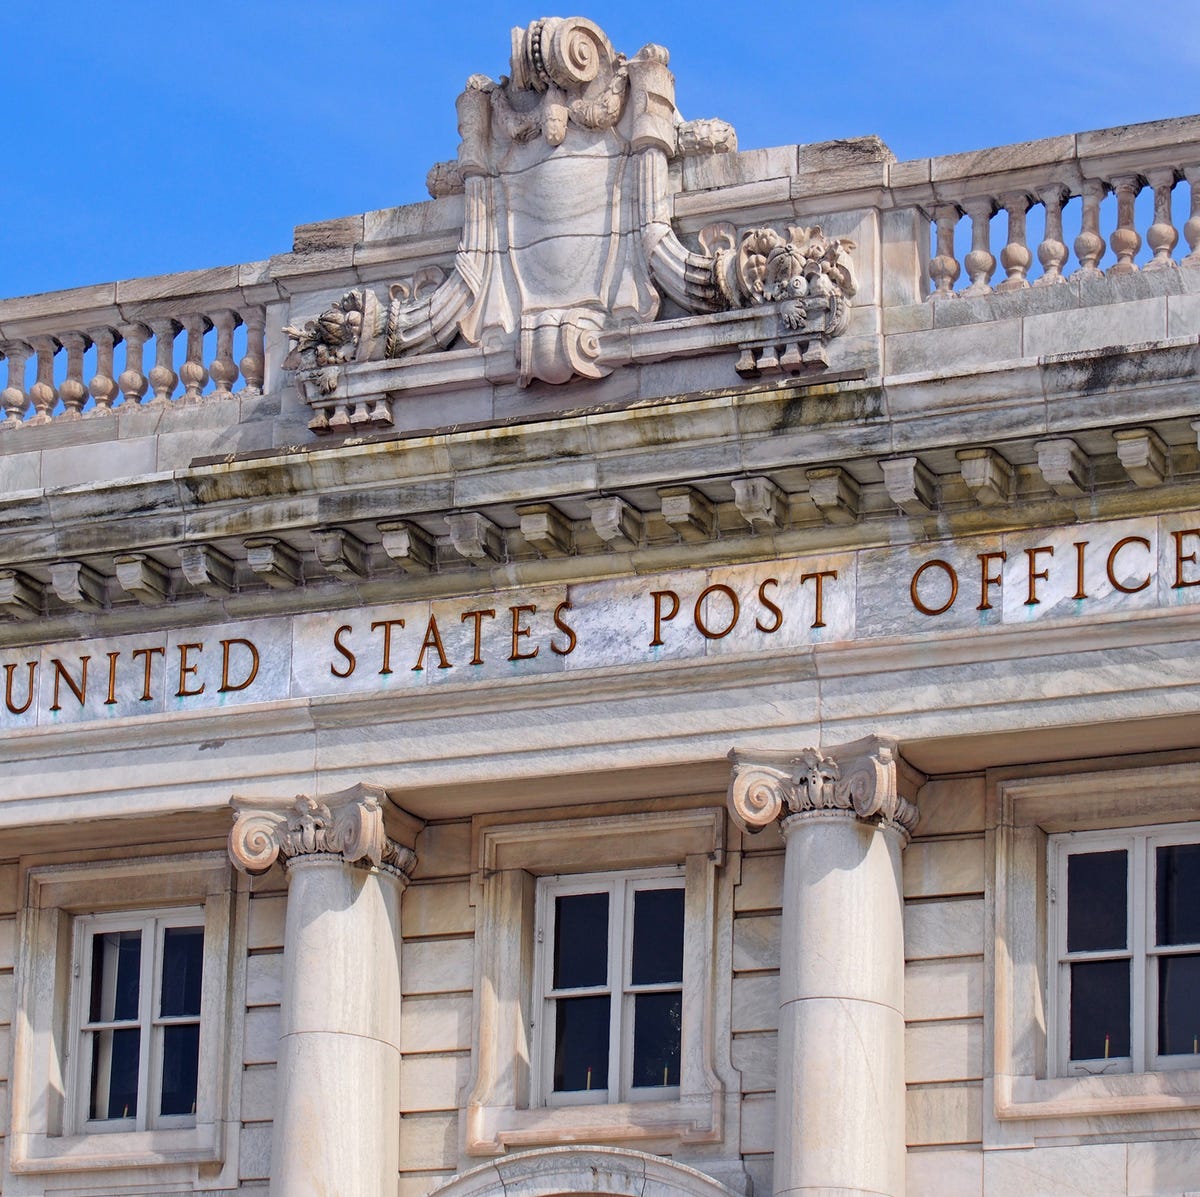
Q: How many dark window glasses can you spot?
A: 12